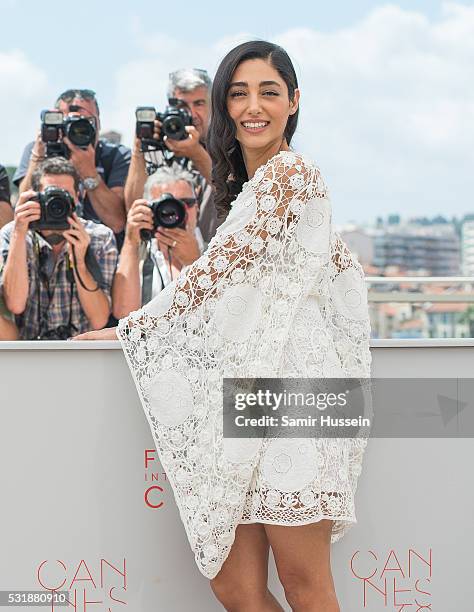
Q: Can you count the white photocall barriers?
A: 1